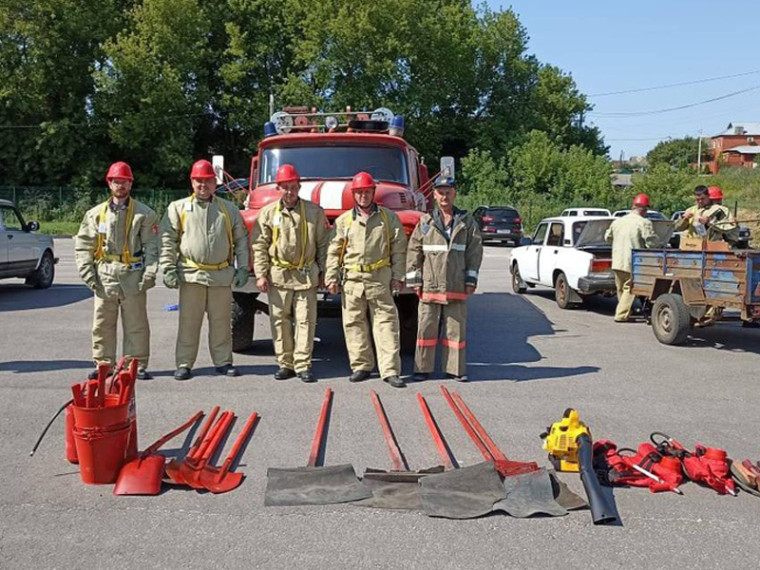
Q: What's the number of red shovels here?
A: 5